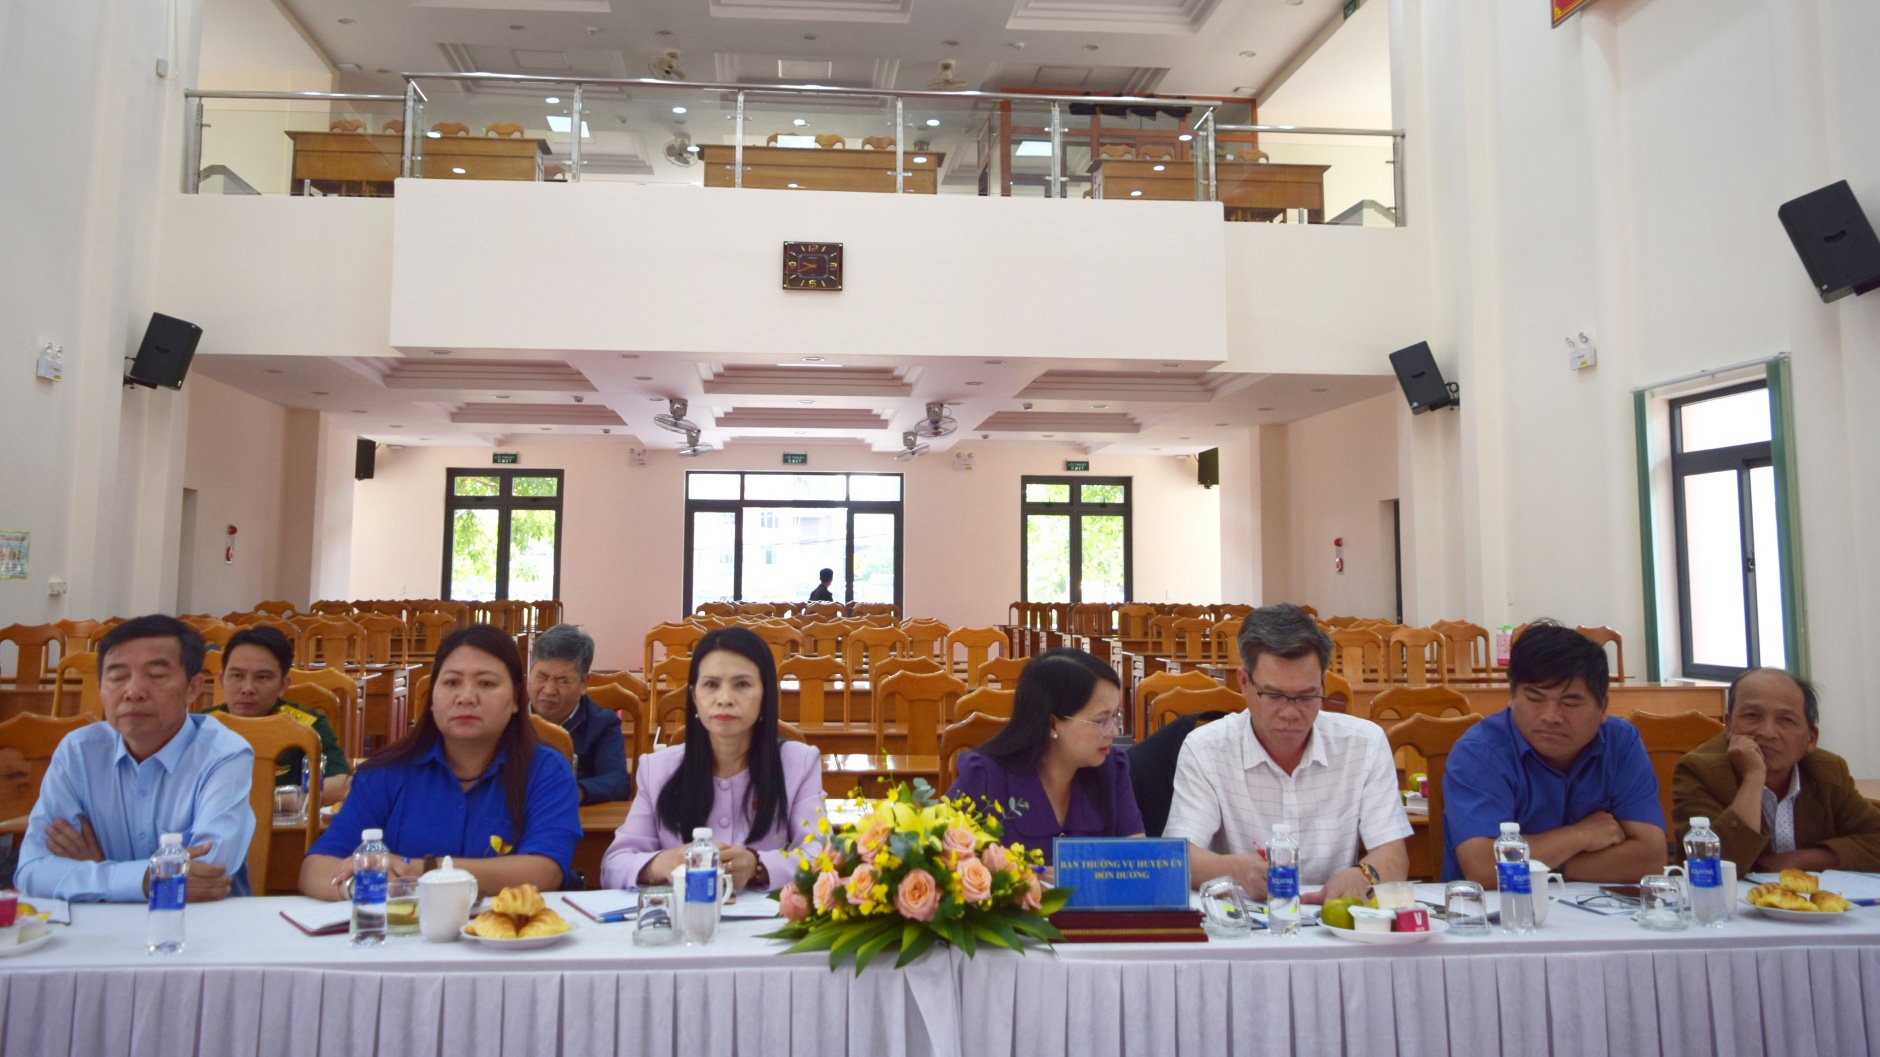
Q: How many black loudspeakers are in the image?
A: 5